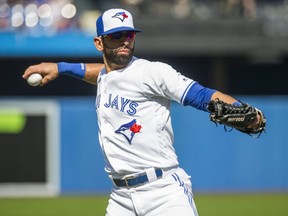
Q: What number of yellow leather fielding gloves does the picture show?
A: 0